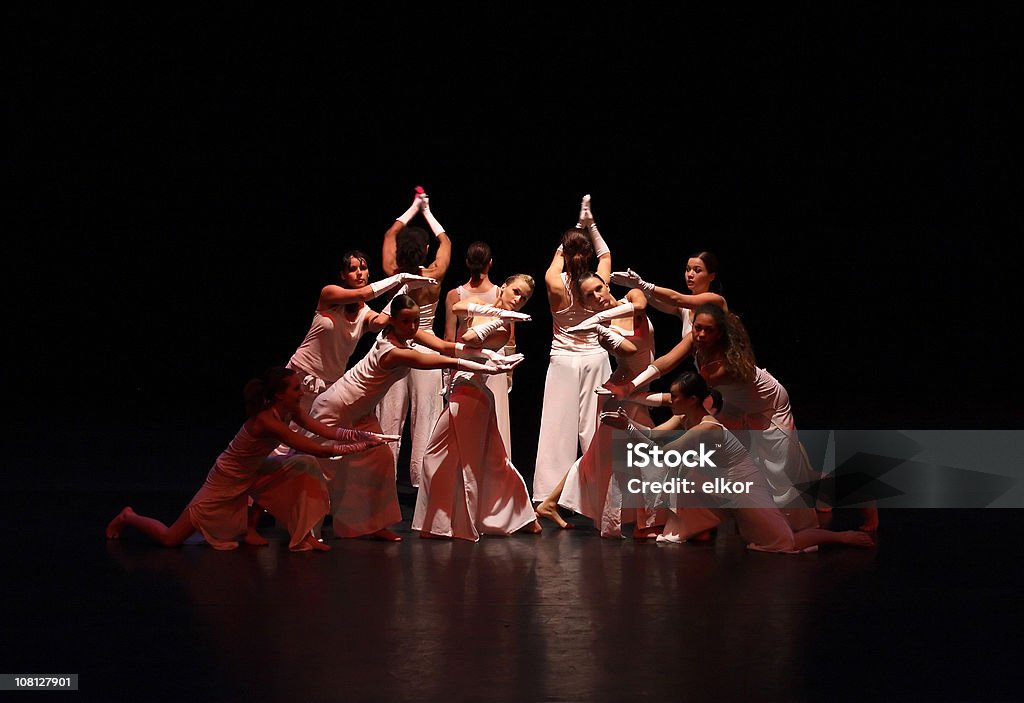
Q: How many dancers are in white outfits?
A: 11